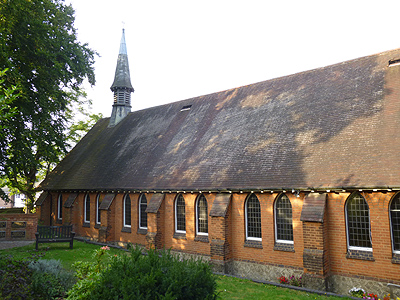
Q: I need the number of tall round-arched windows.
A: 11